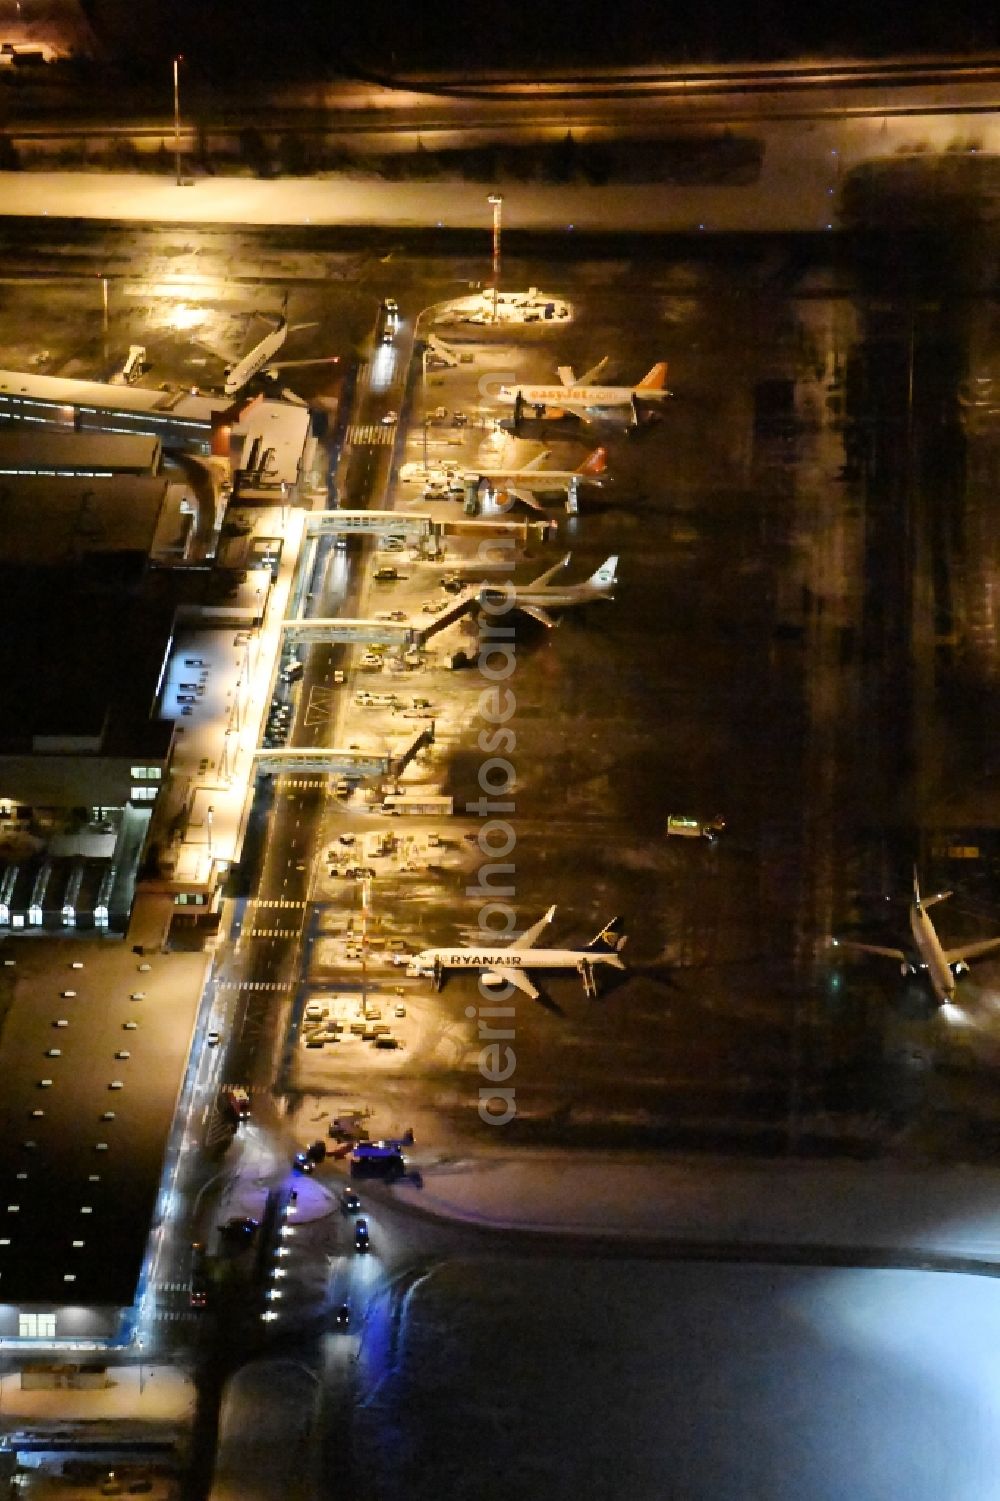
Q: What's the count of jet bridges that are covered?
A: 3